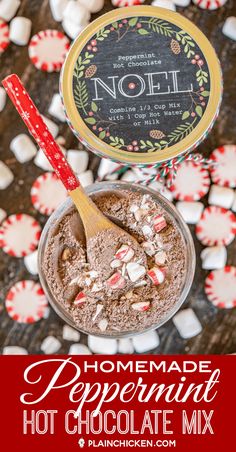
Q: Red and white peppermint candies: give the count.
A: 11